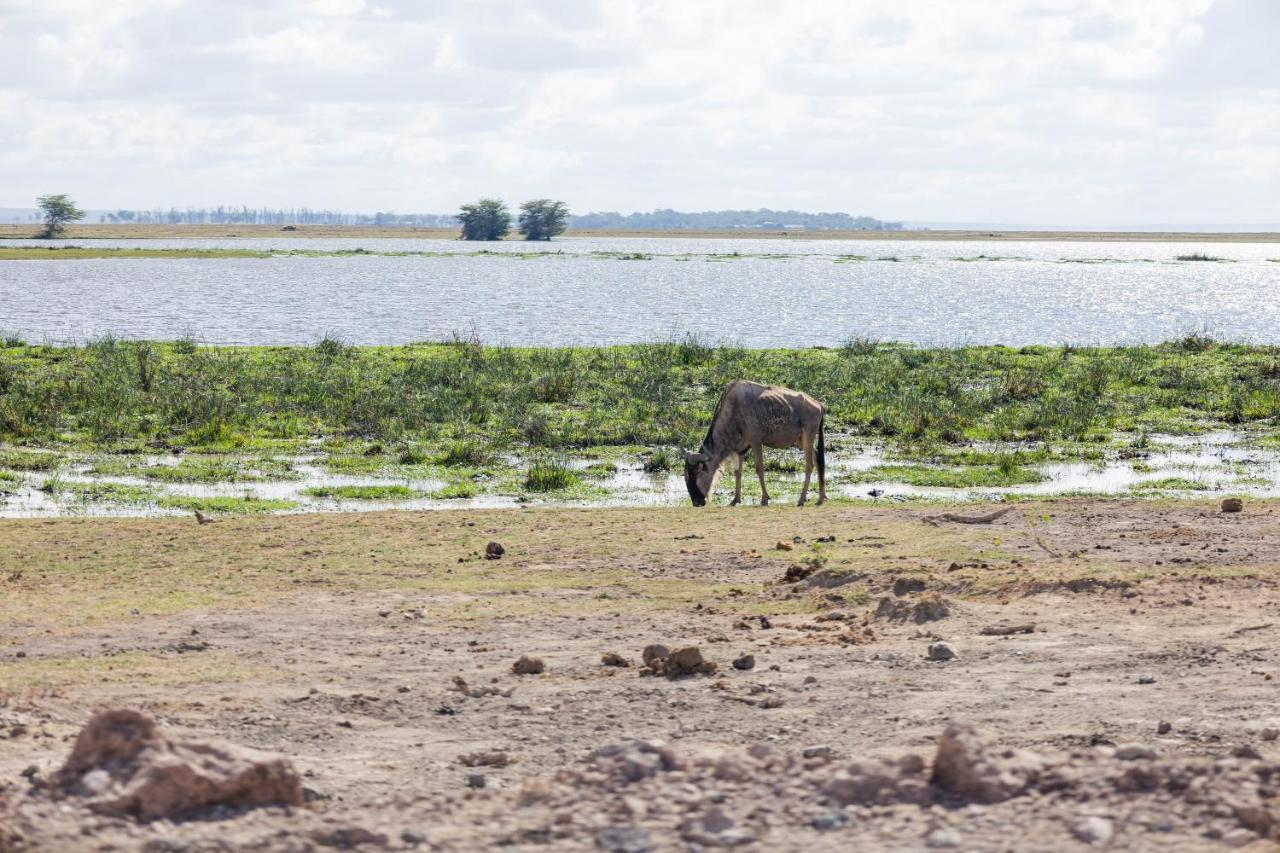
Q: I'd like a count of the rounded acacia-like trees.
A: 3